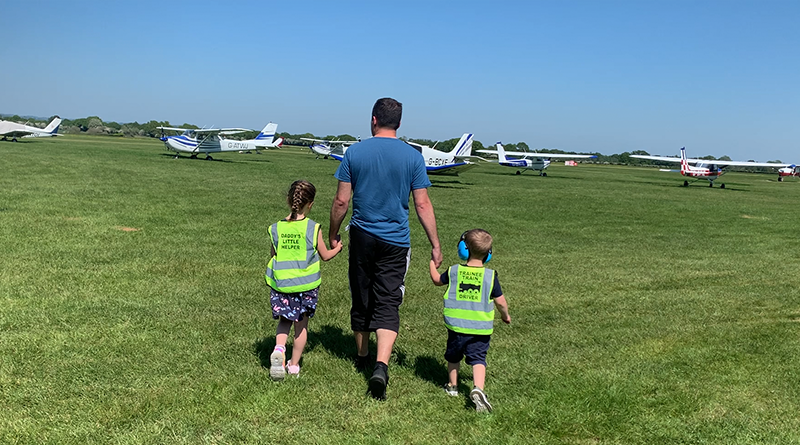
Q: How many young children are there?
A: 2